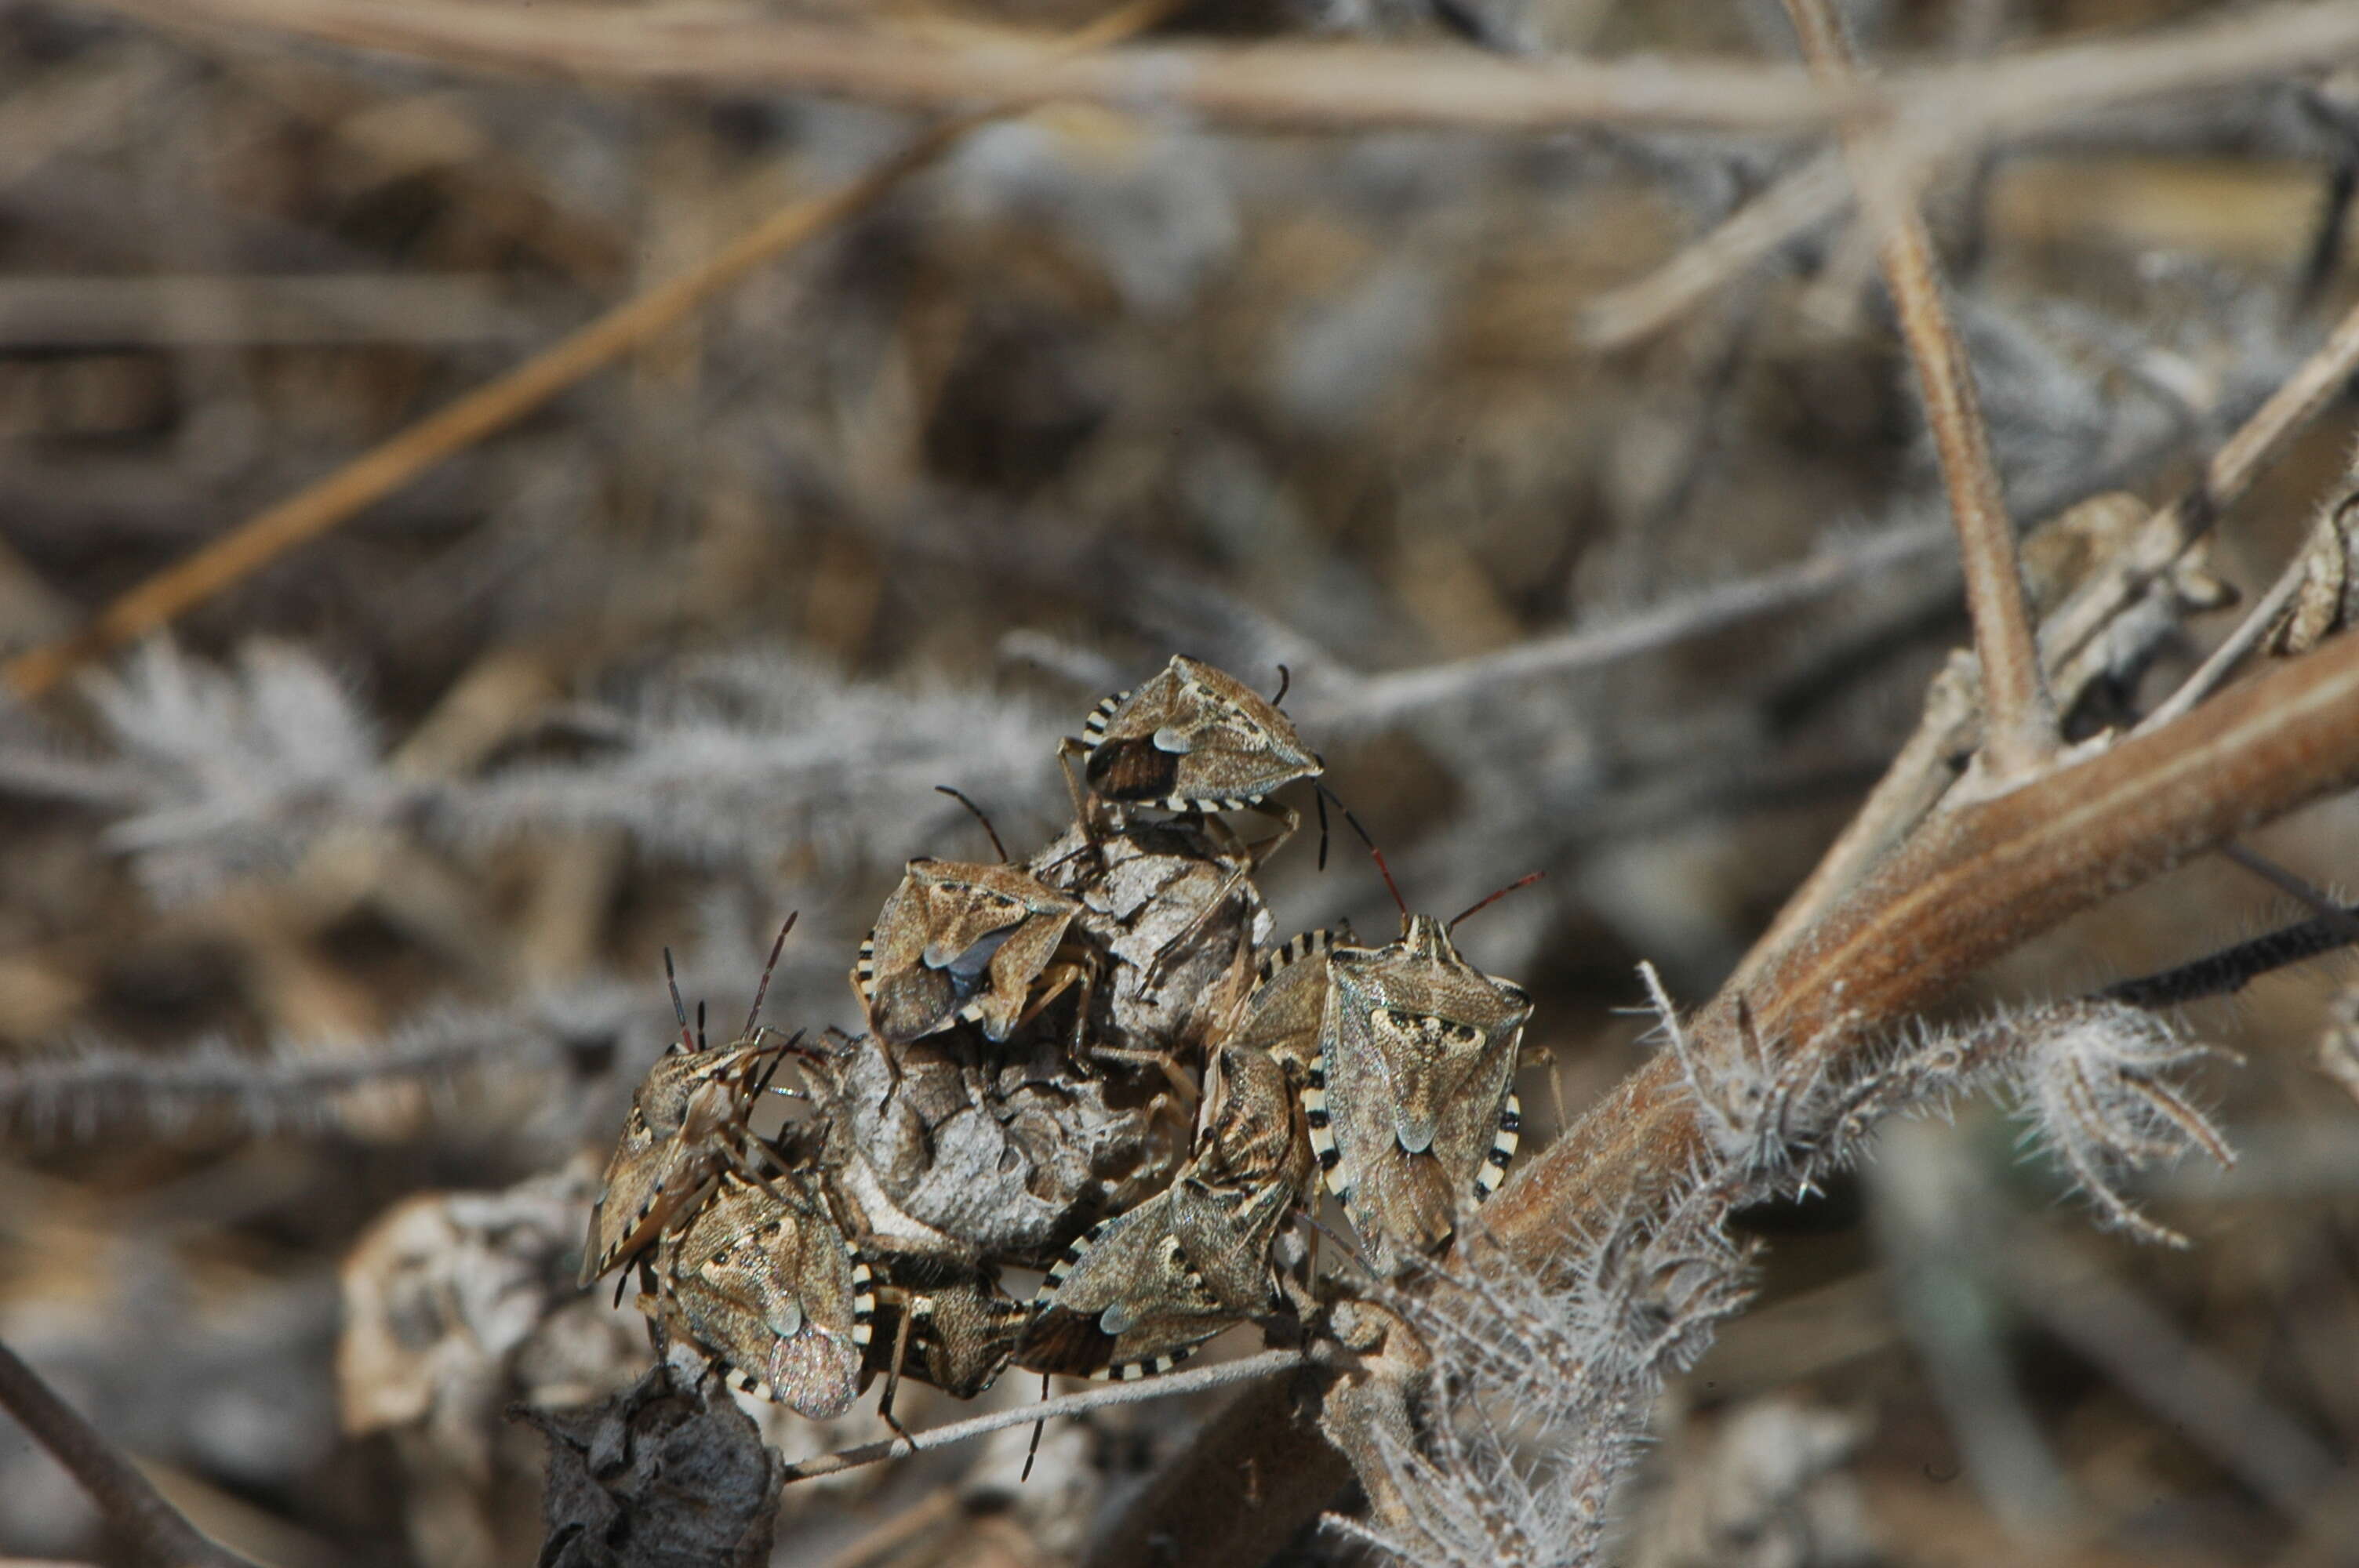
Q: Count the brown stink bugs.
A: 8